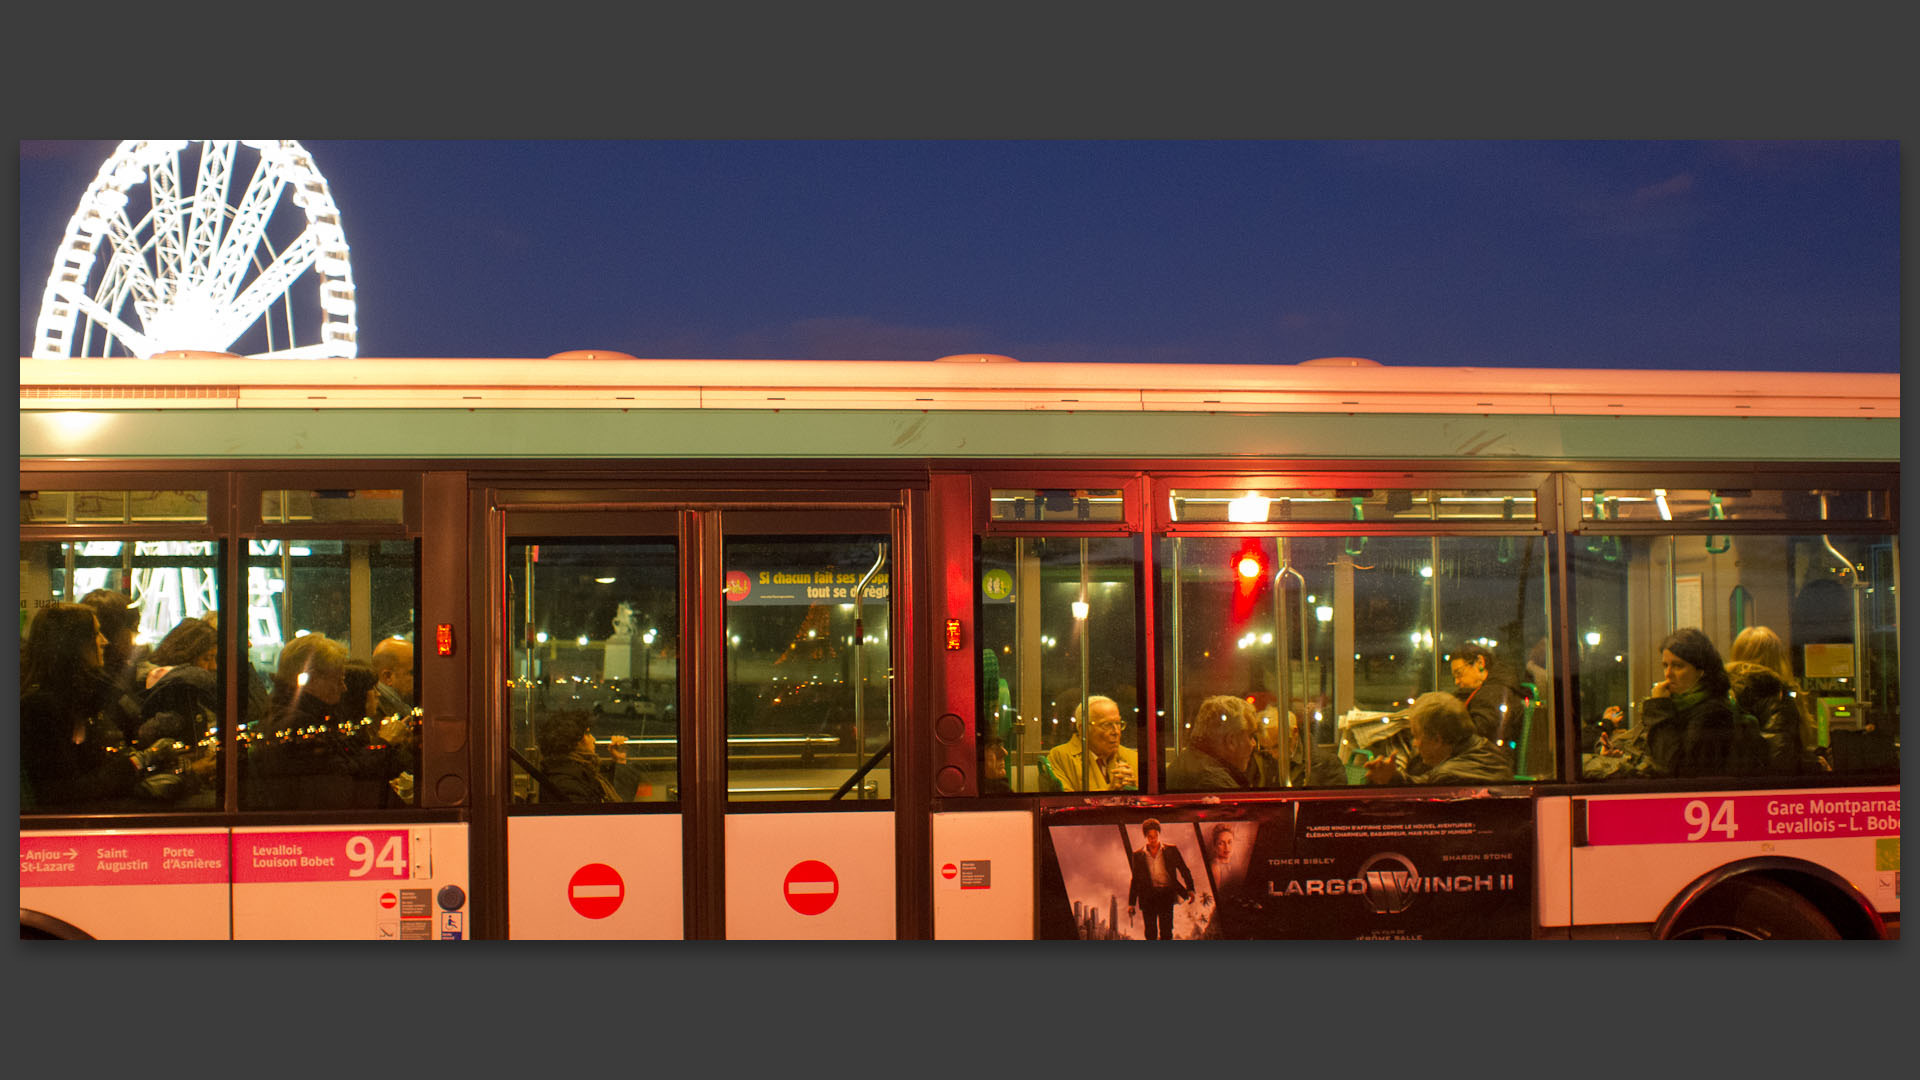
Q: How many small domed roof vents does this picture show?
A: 4